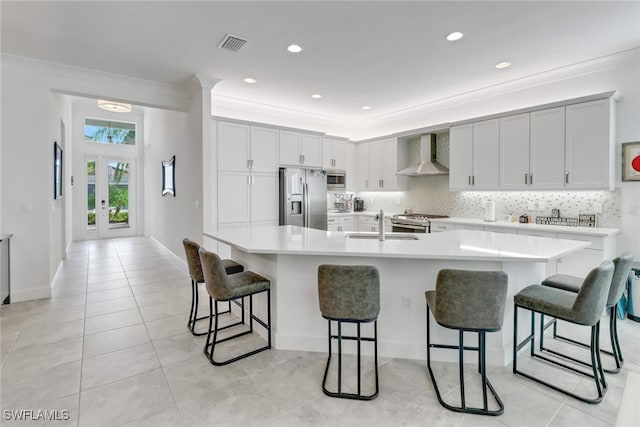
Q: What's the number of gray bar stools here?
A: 6